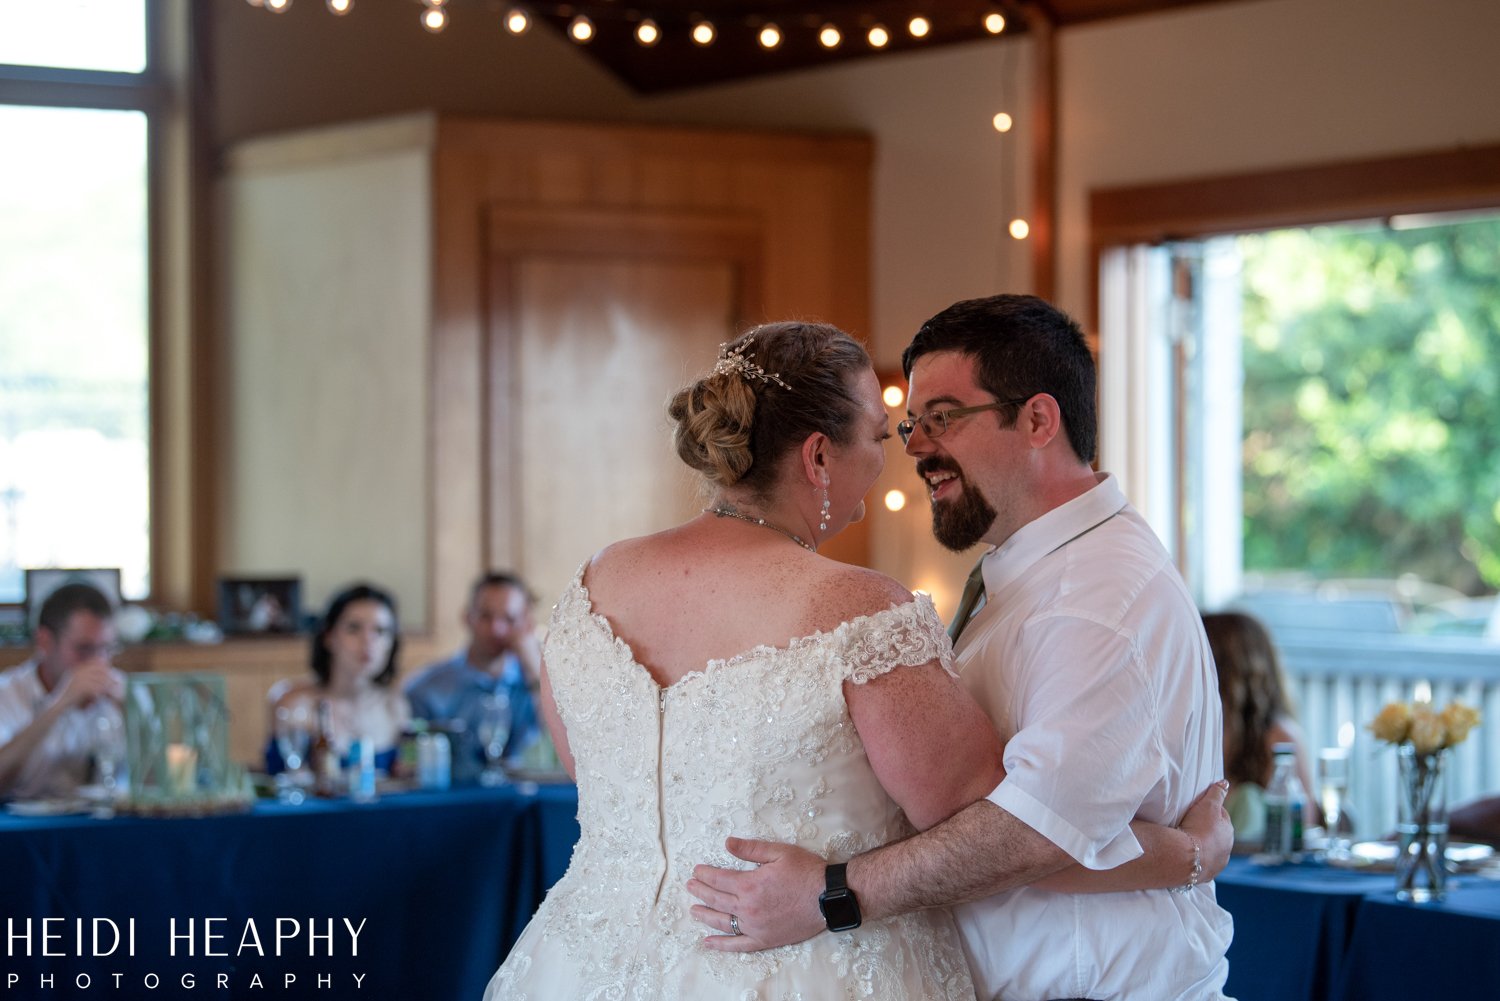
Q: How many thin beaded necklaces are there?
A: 1